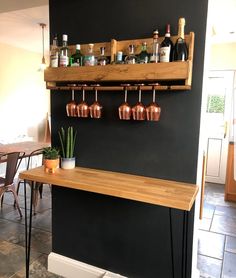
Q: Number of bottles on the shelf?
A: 11